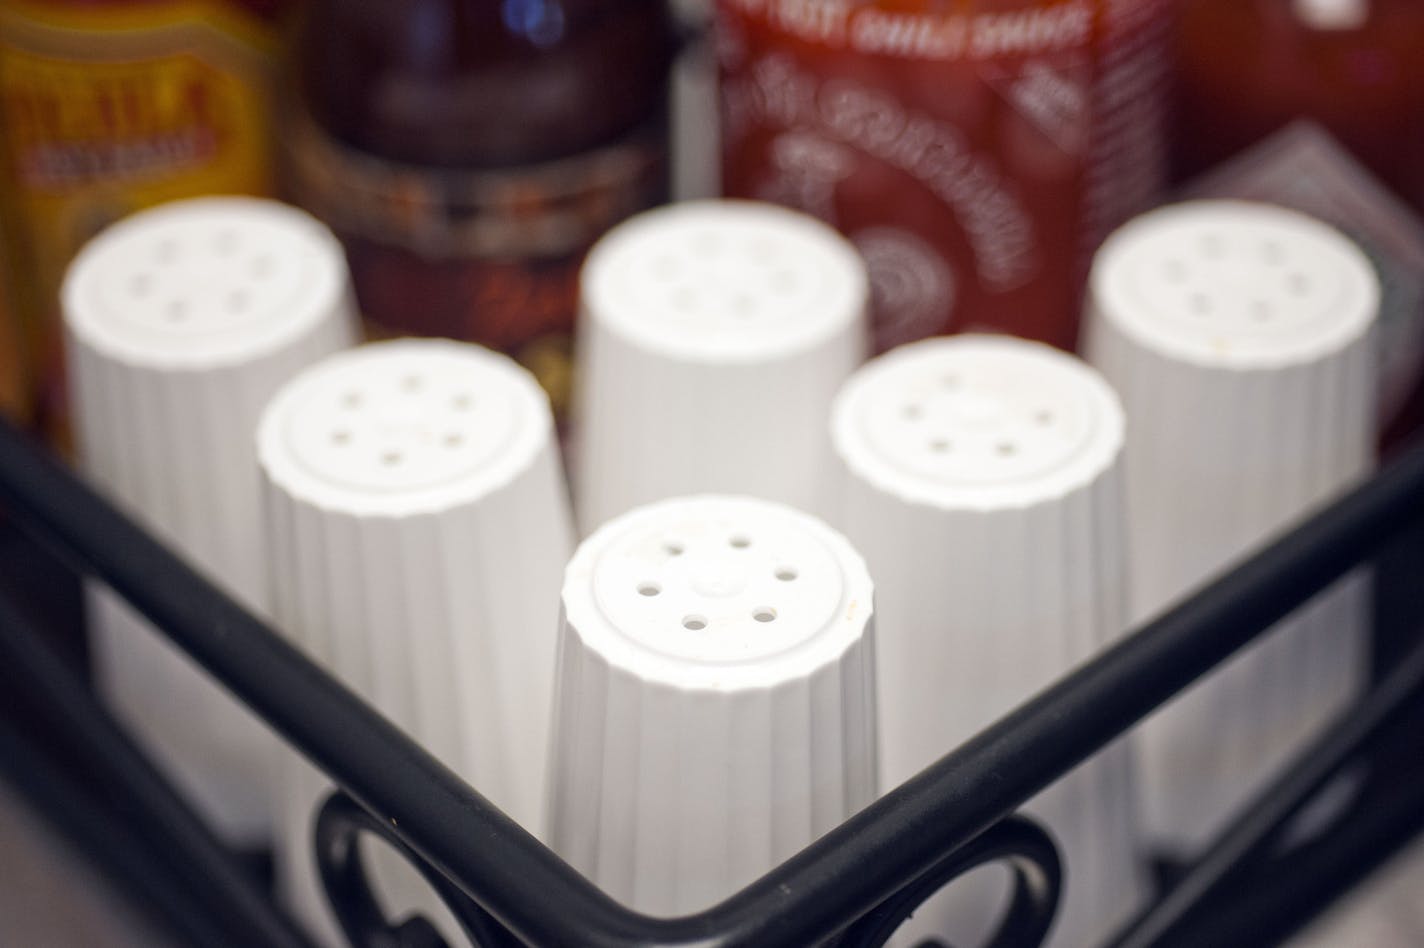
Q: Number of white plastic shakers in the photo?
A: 6